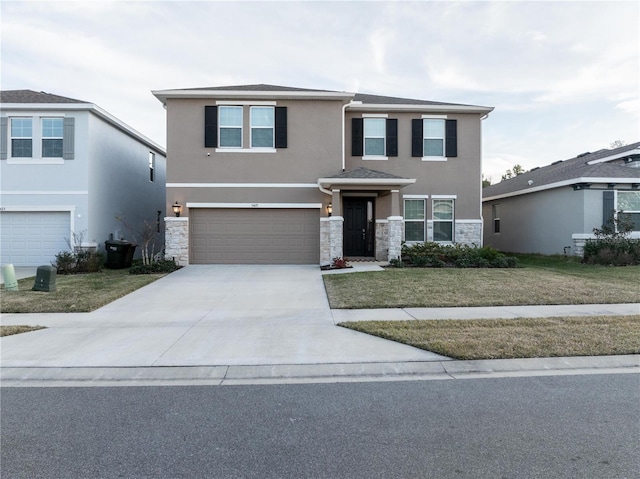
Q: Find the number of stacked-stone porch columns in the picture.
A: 2